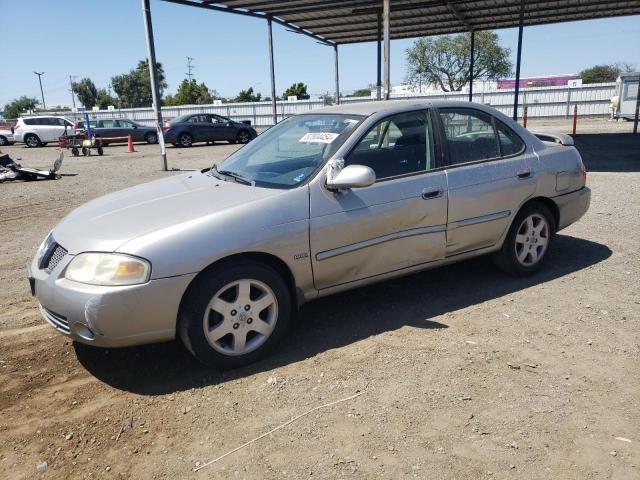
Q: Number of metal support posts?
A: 7